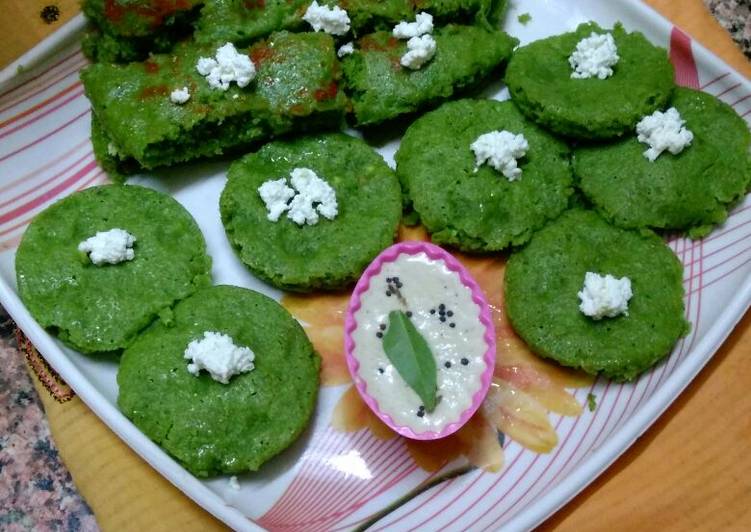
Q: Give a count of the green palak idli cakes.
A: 7